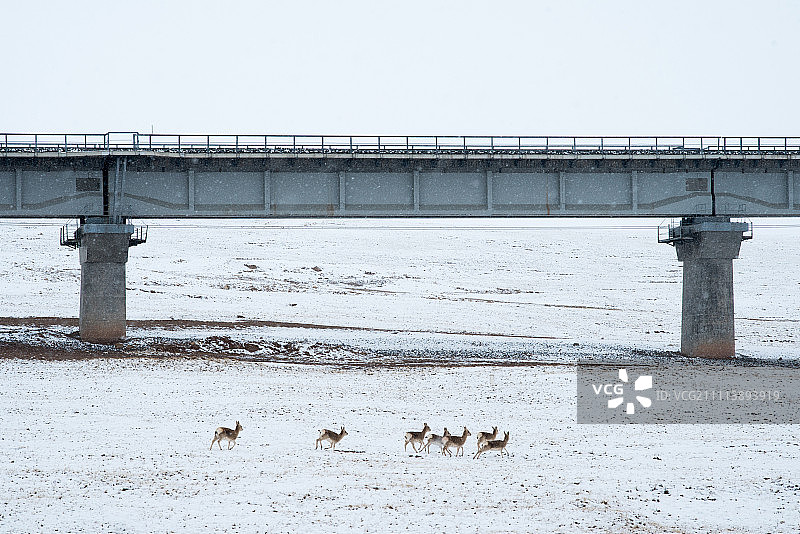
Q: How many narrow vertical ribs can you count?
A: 9